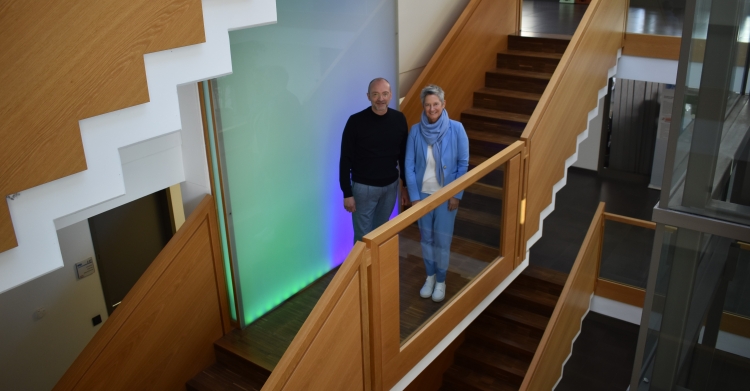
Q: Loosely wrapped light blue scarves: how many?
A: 1